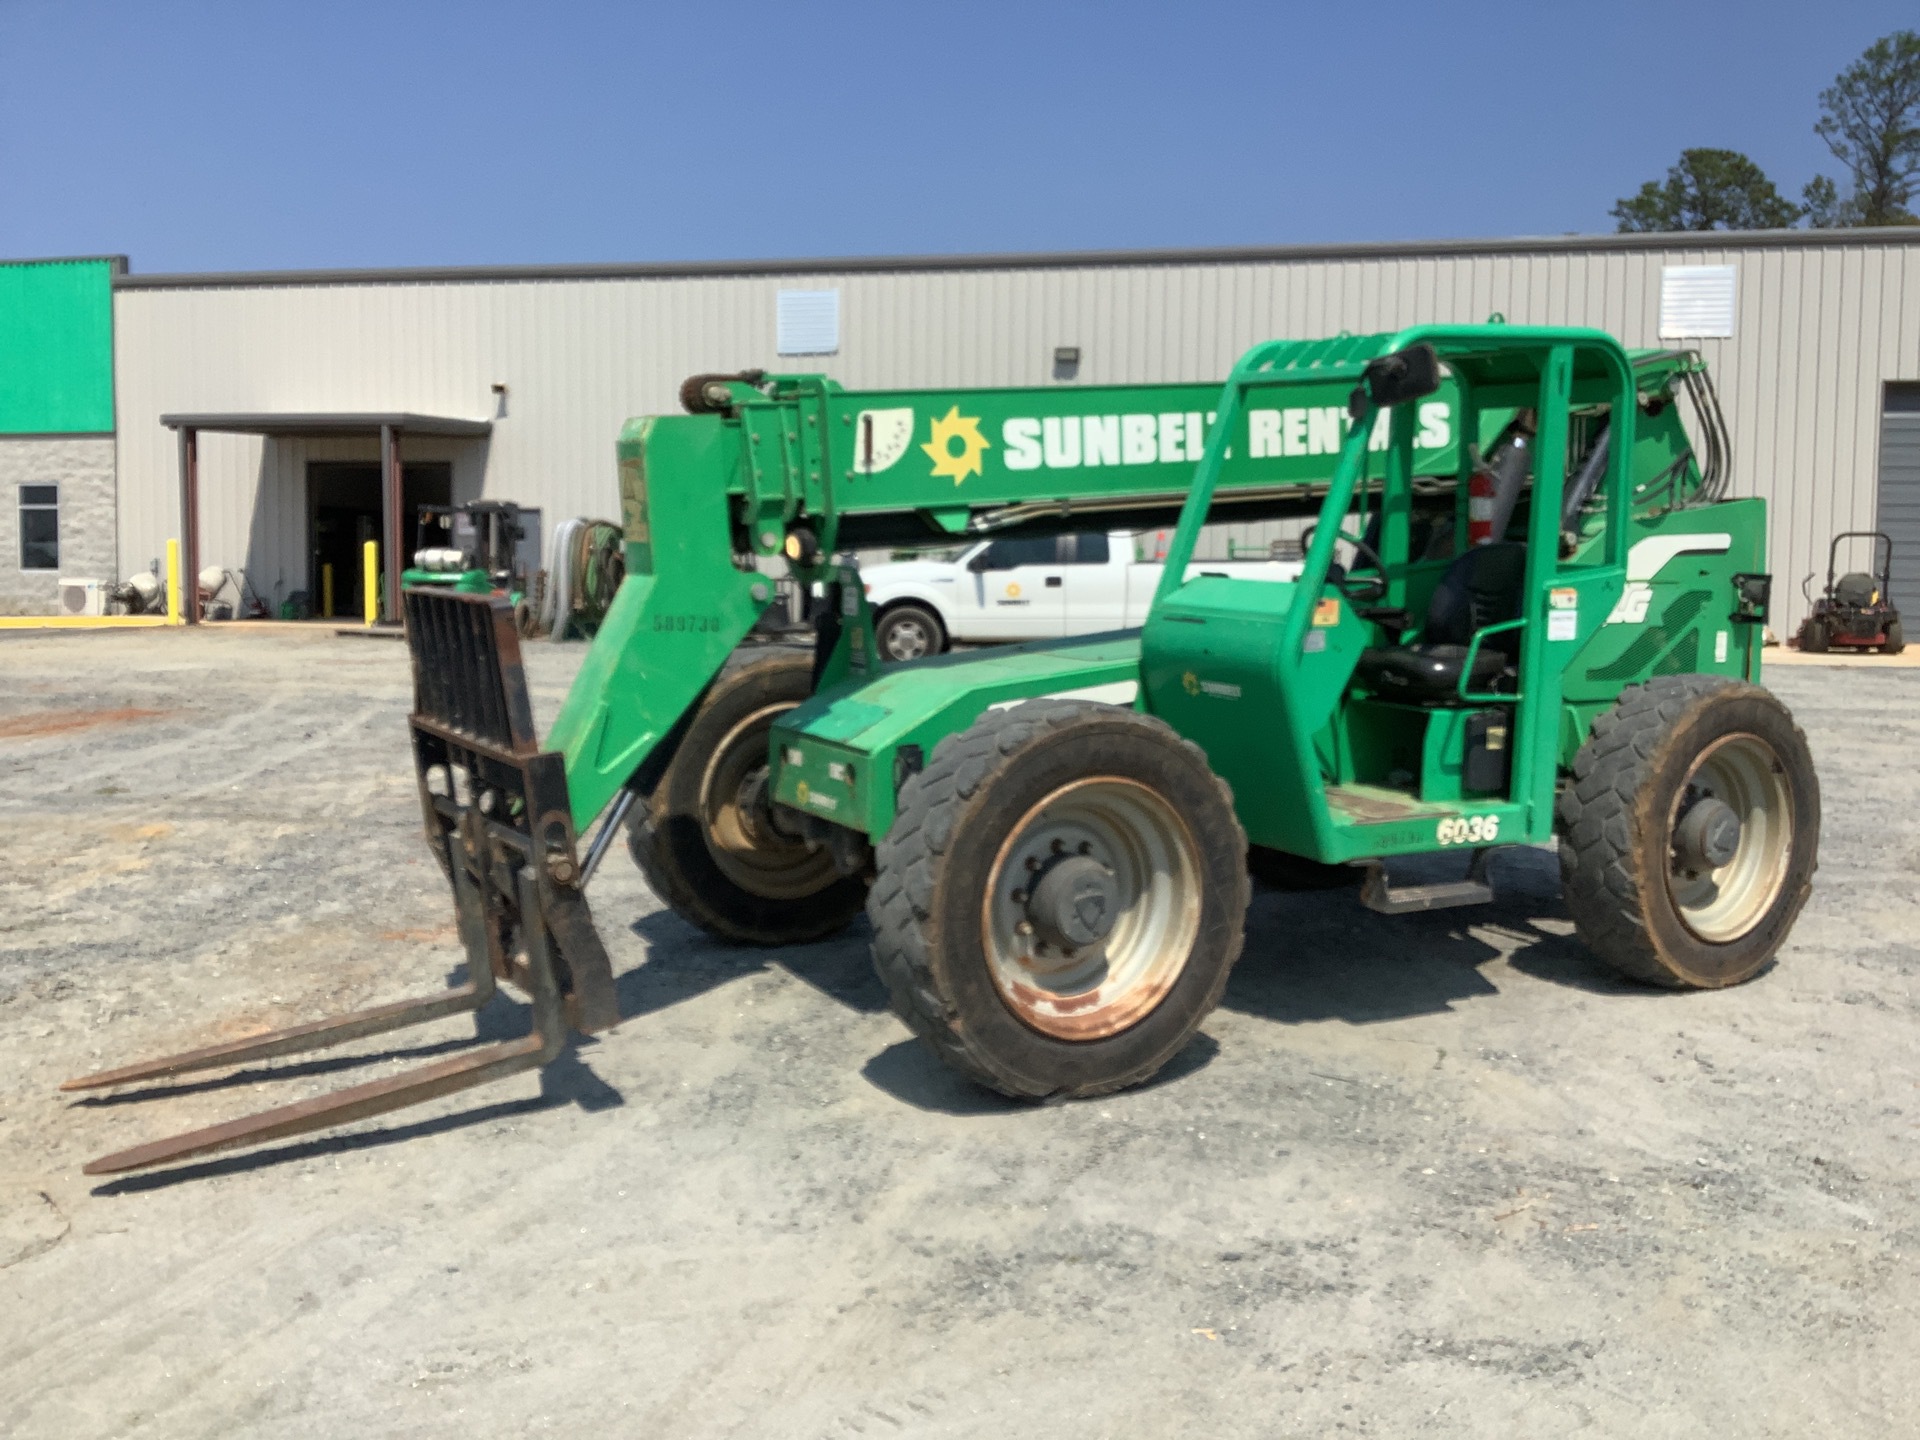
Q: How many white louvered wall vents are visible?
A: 2